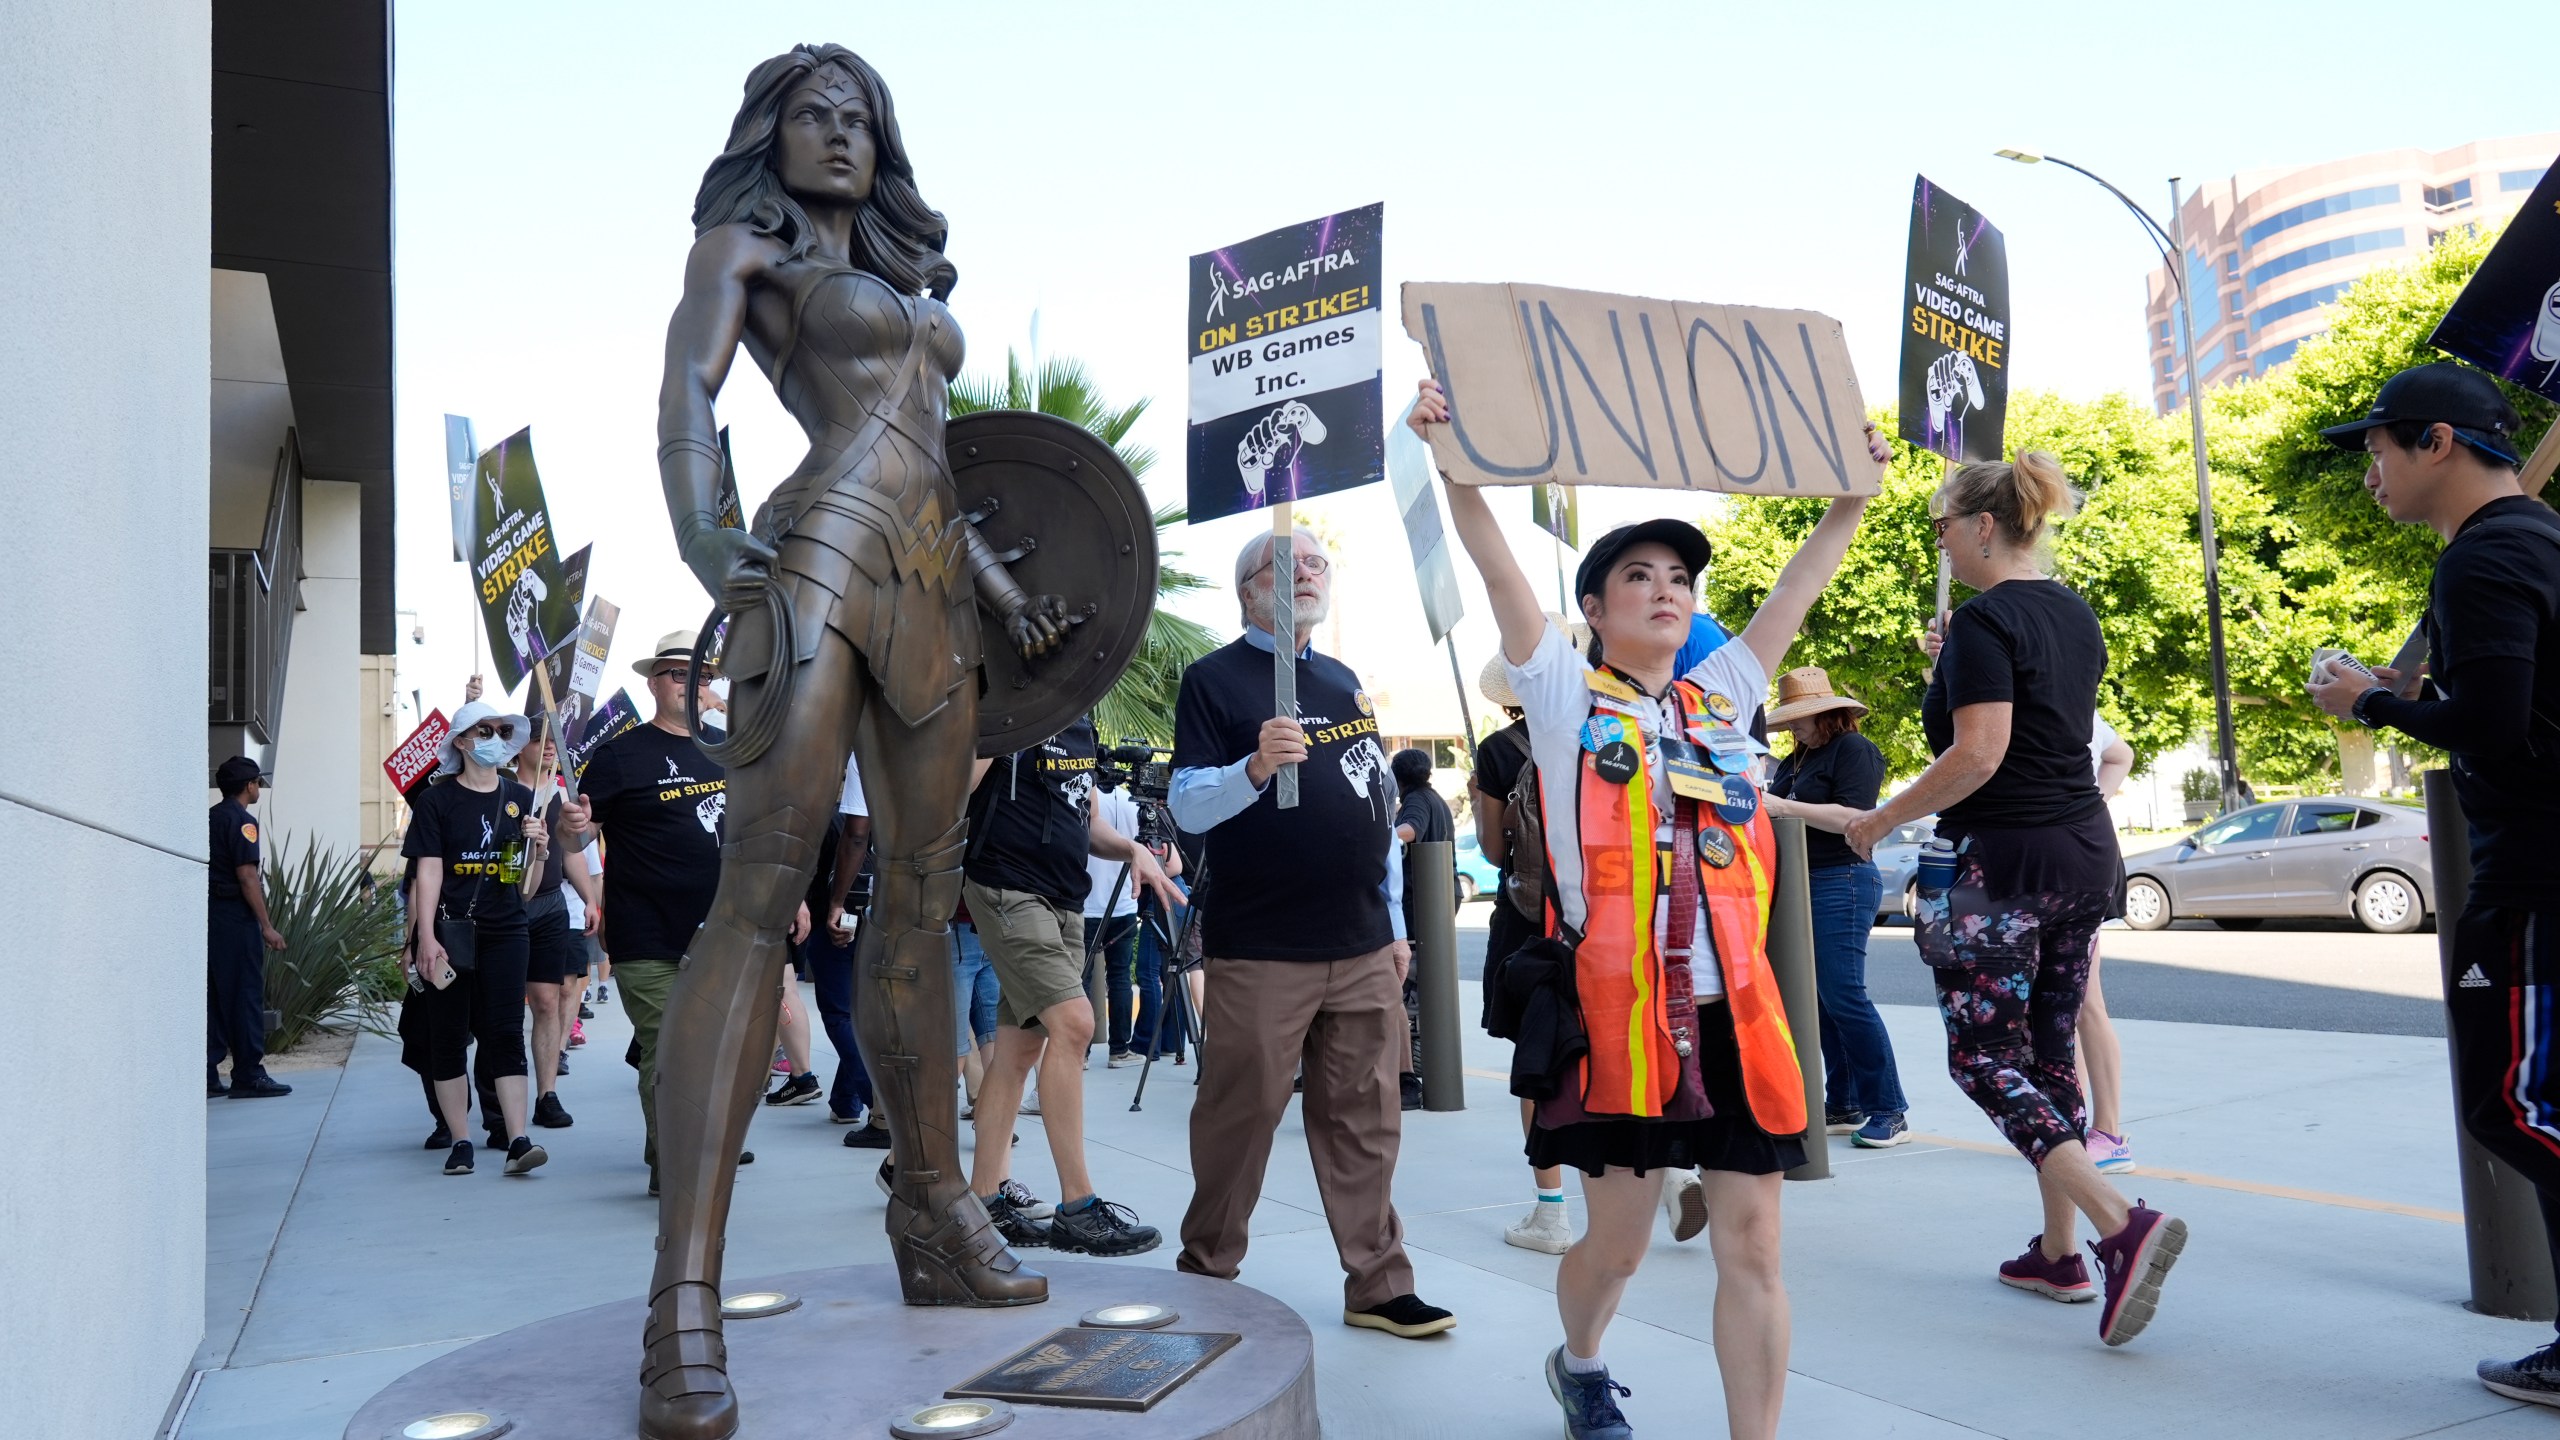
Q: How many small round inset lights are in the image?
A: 4